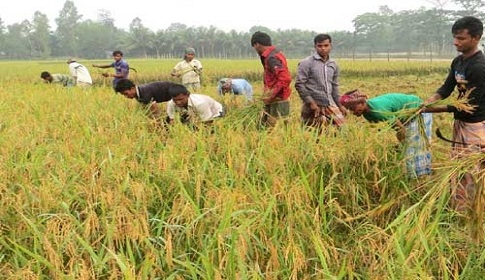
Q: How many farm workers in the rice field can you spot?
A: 11